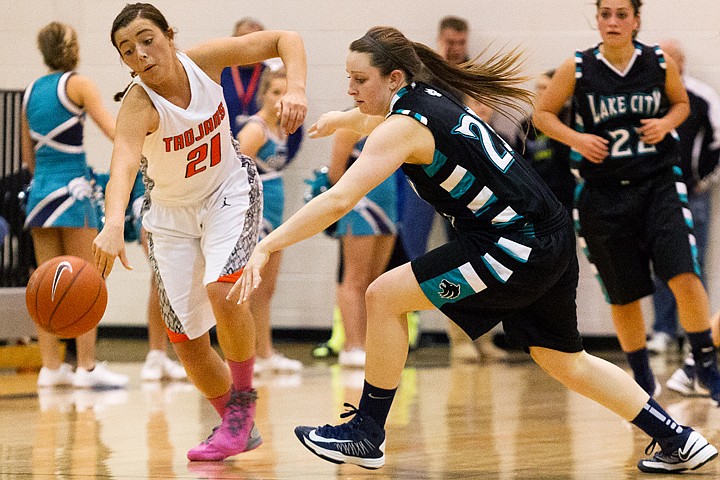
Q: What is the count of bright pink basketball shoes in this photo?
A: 2